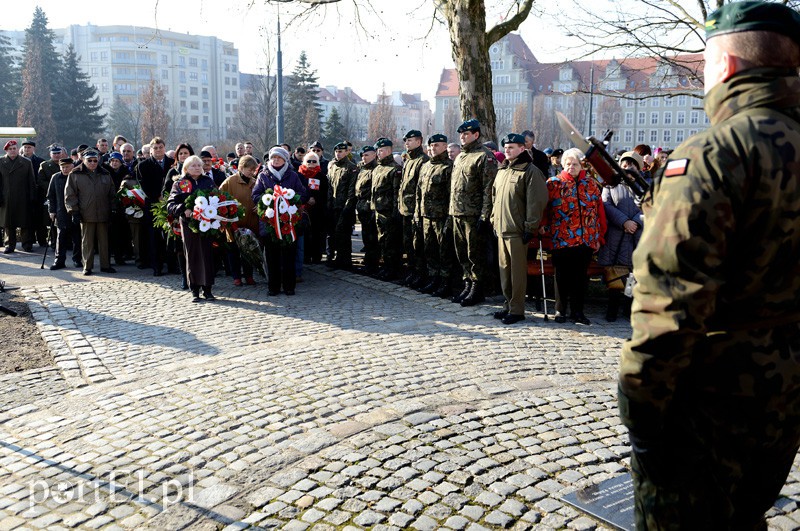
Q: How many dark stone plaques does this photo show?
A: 1